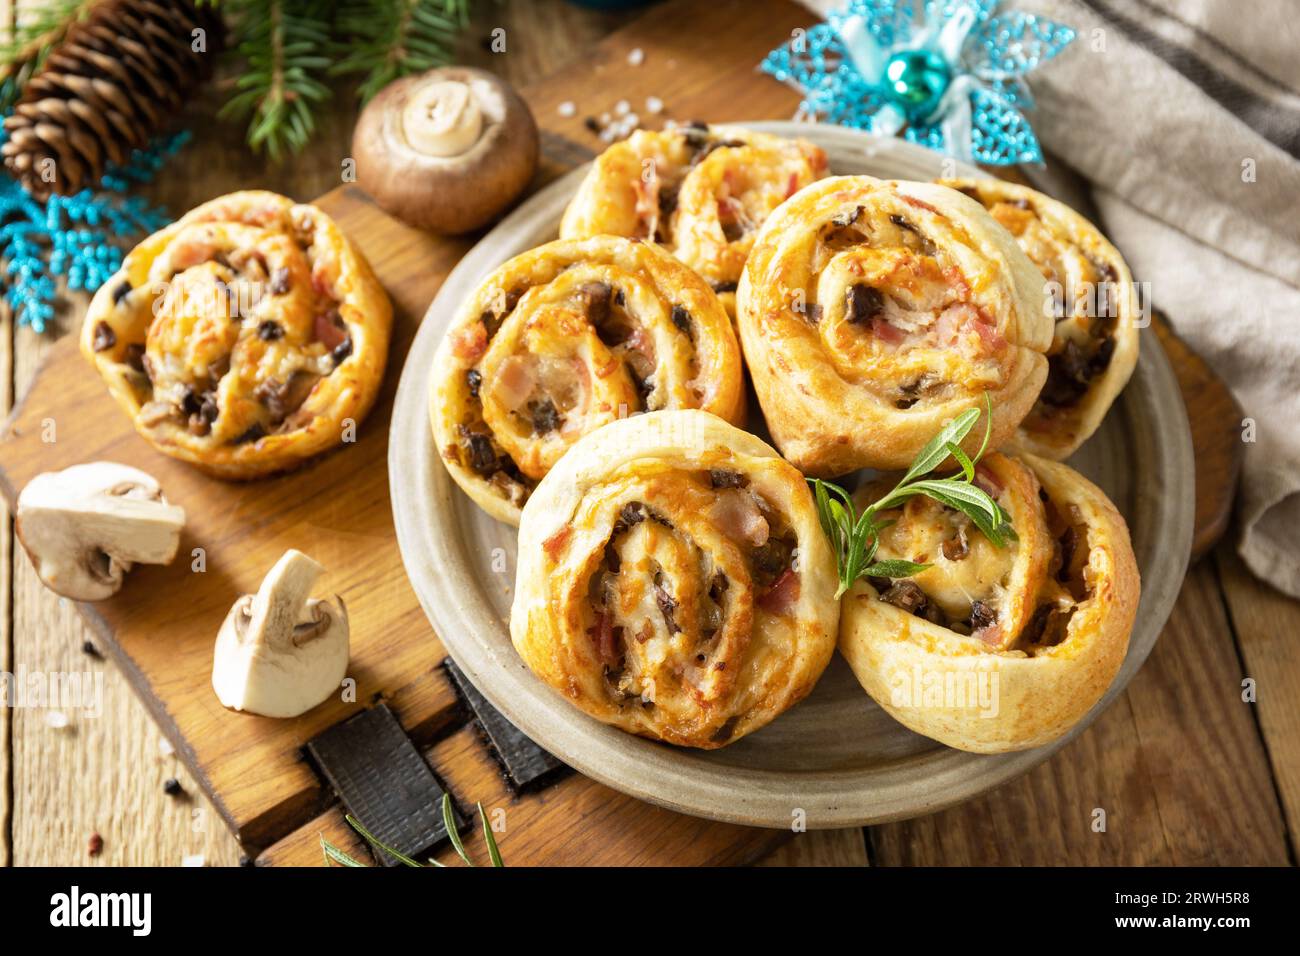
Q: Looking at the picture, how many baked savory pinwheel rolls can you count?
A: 7